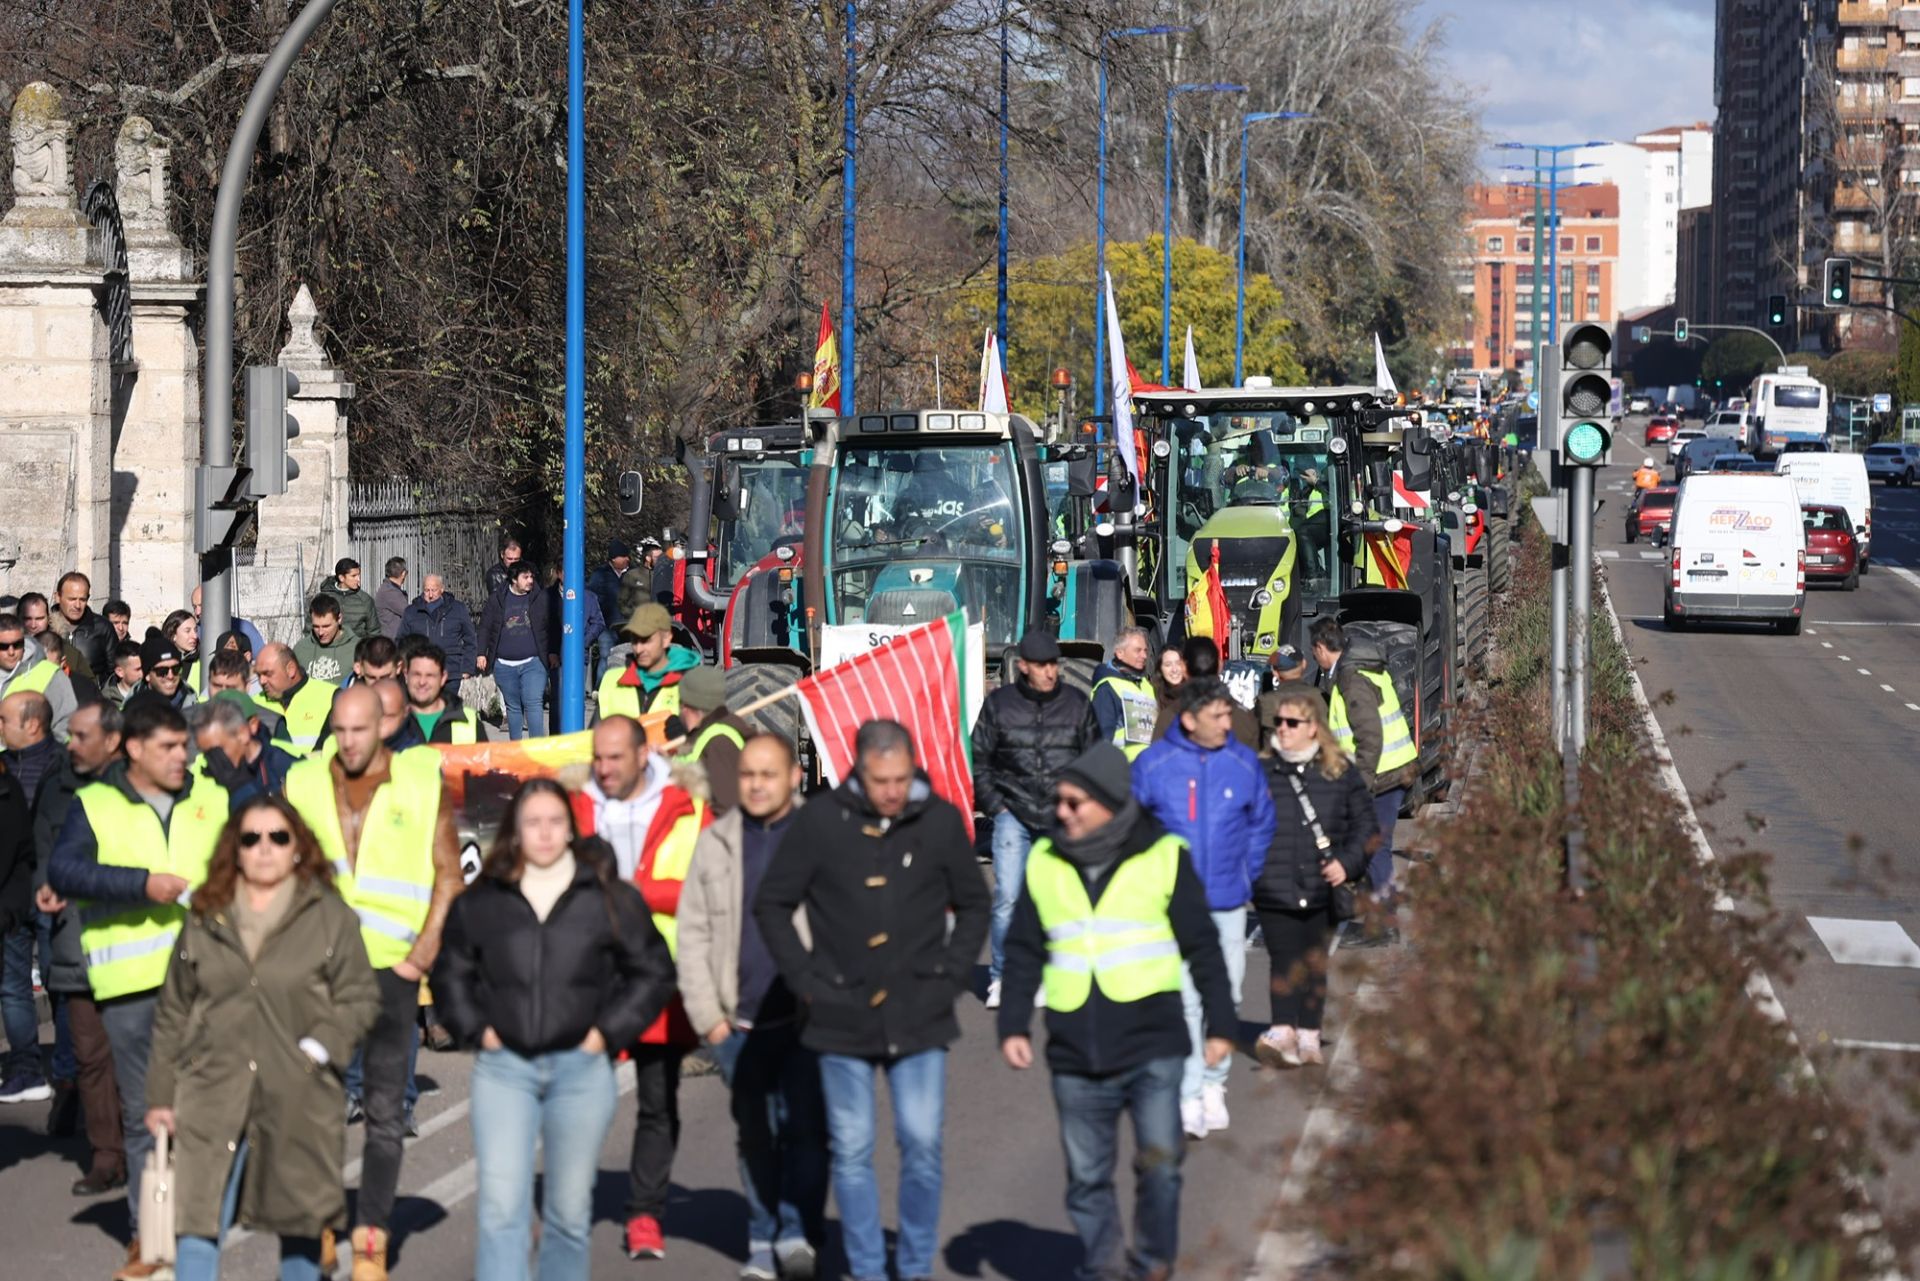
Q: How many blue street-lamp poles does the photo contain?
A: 7